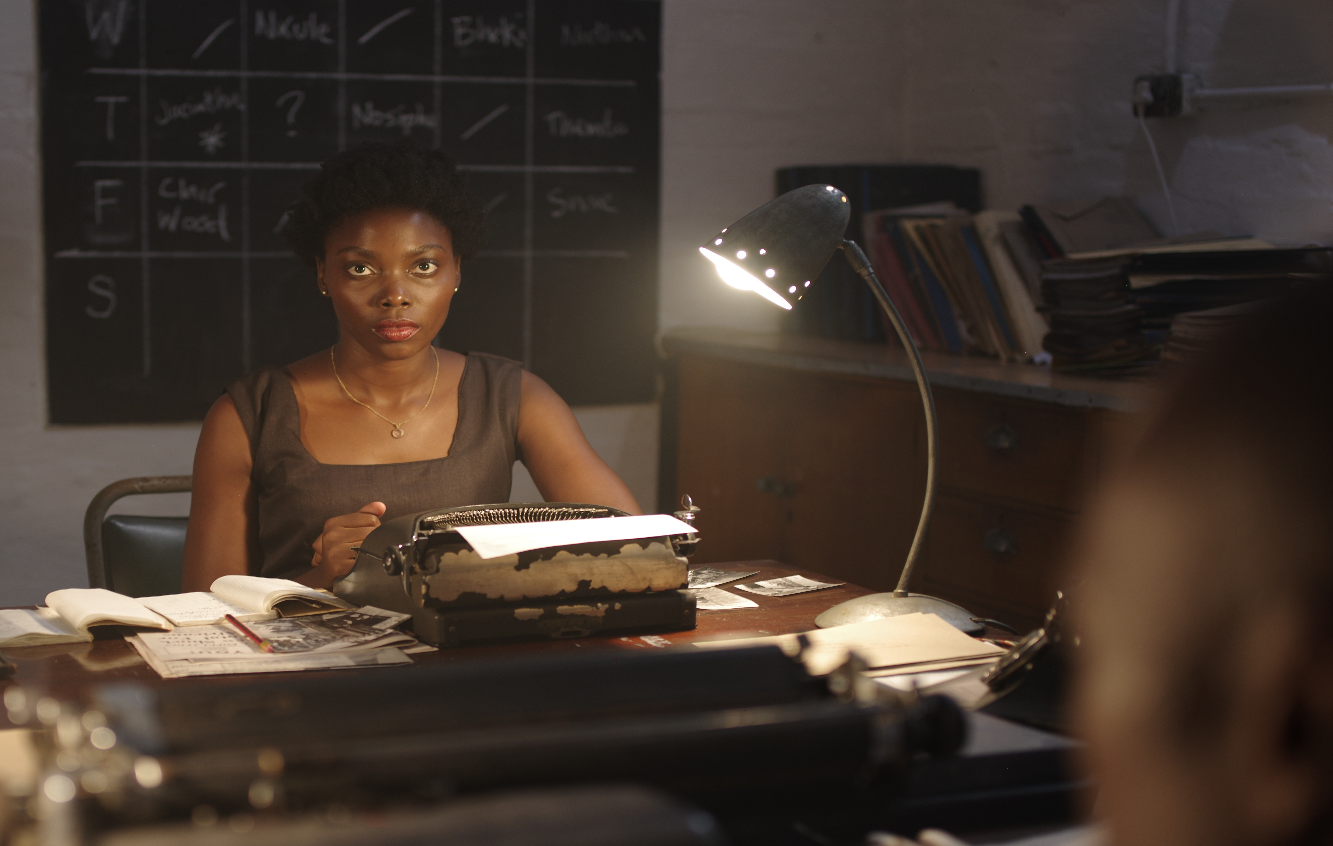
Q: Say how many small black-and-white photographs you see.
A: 3